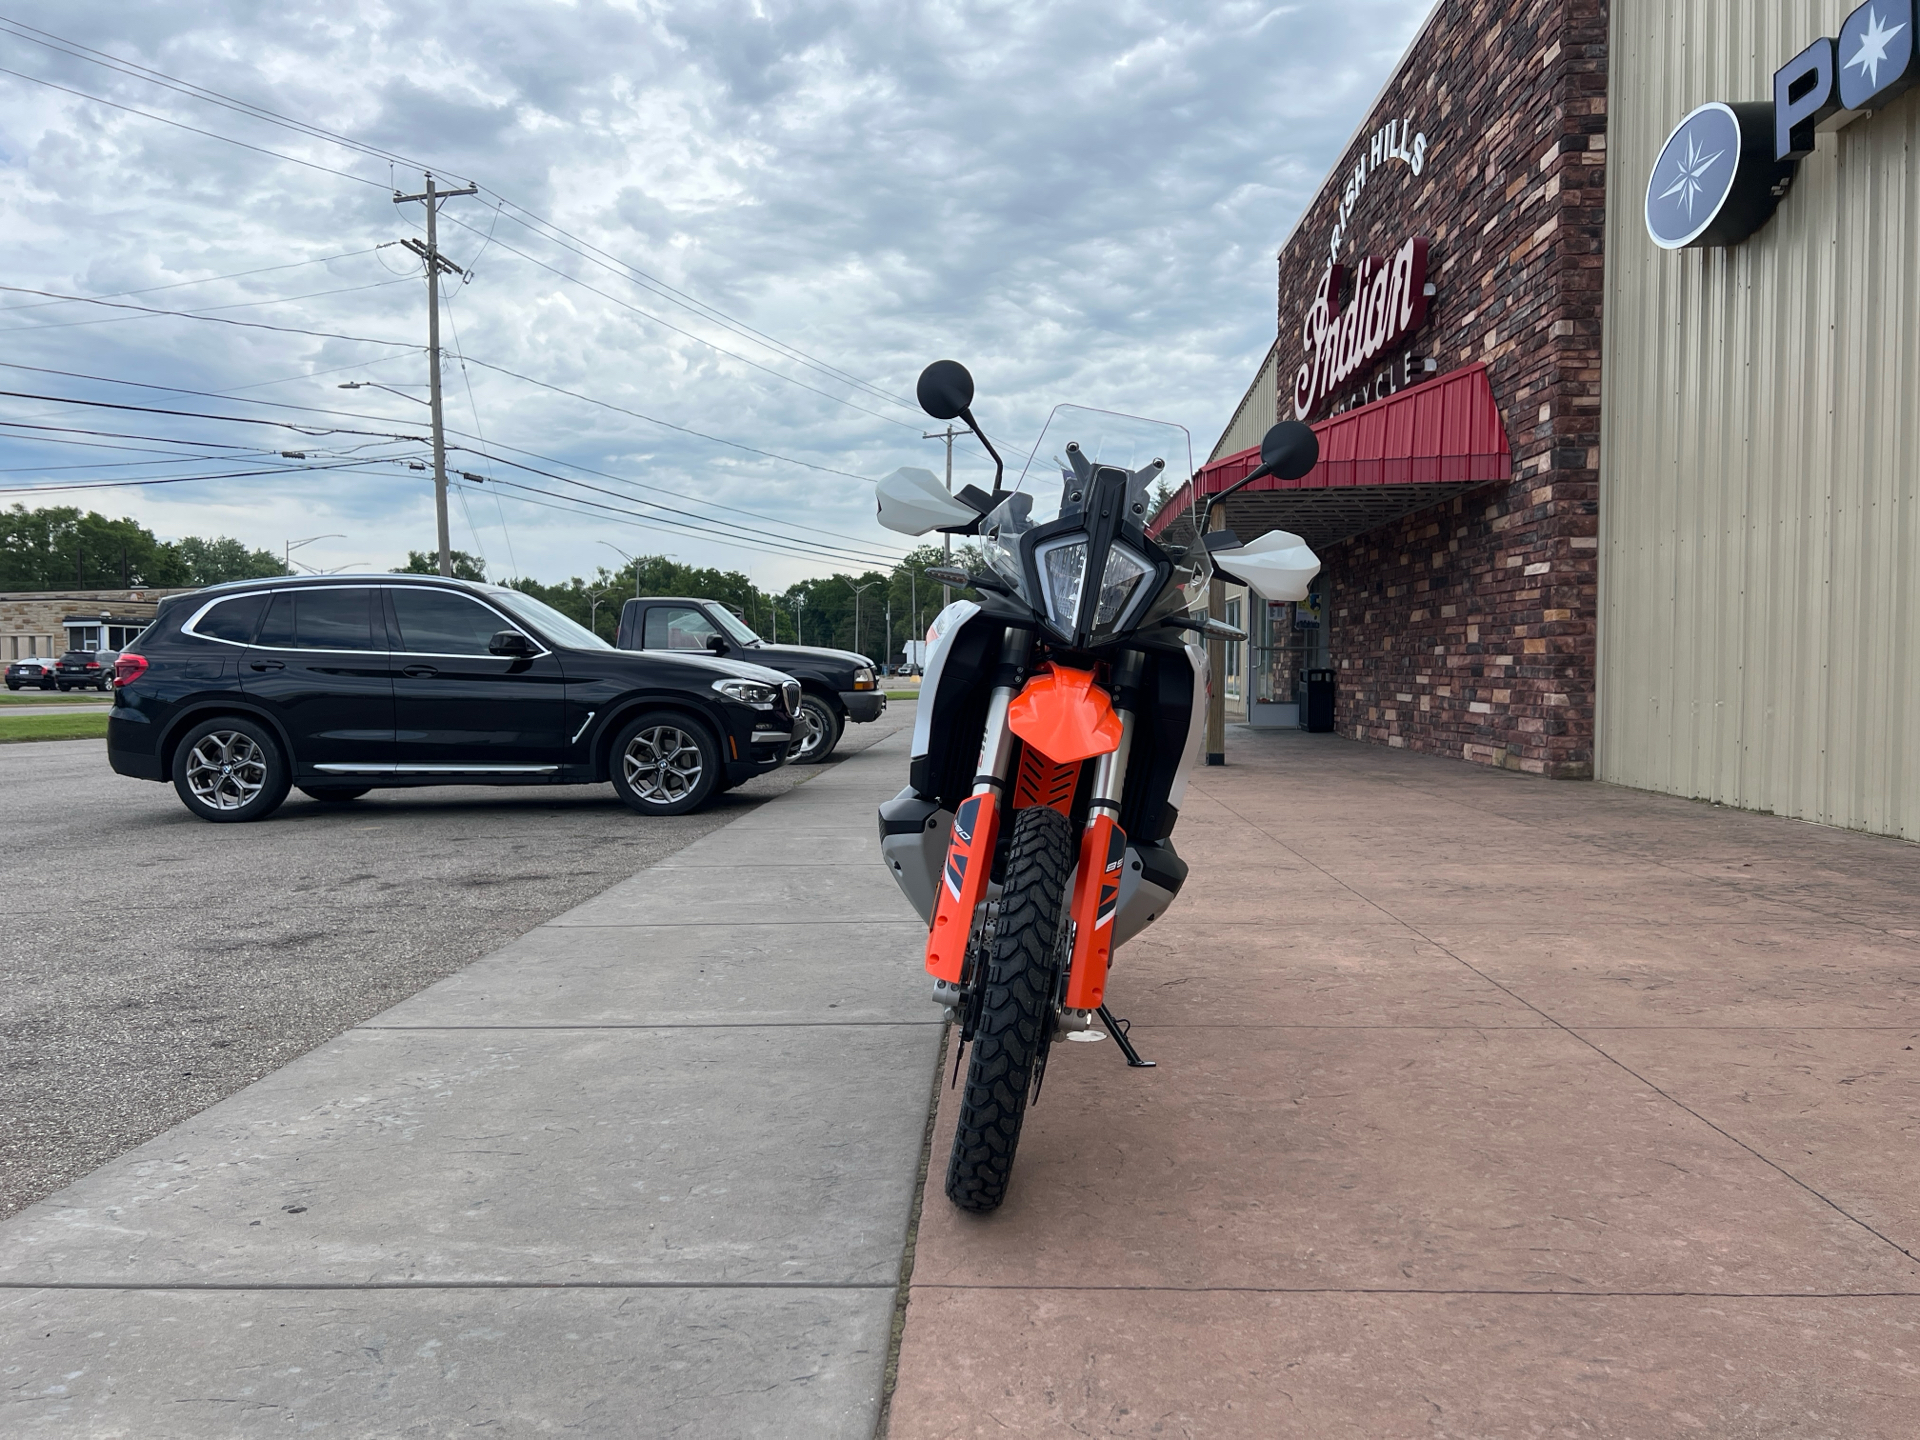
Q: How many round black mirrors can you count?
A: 2